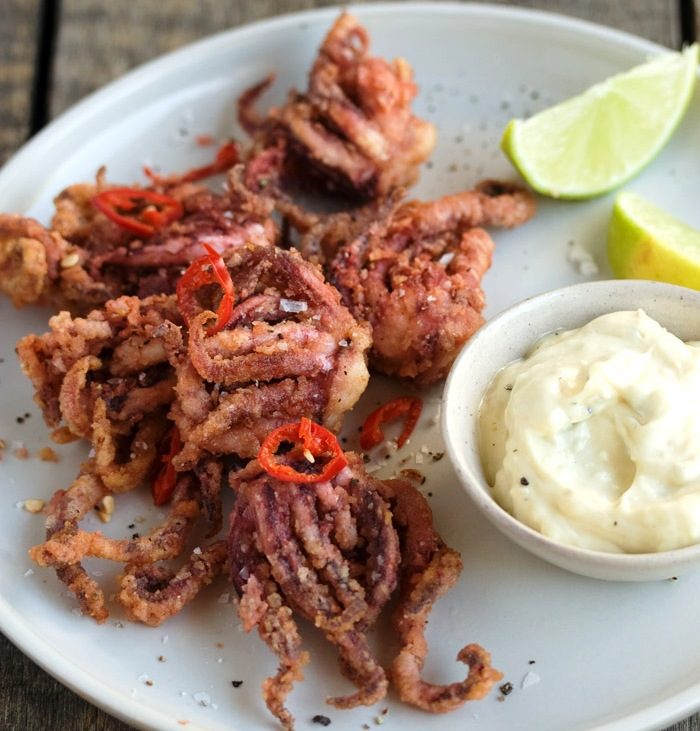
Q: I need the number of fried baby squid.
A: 6